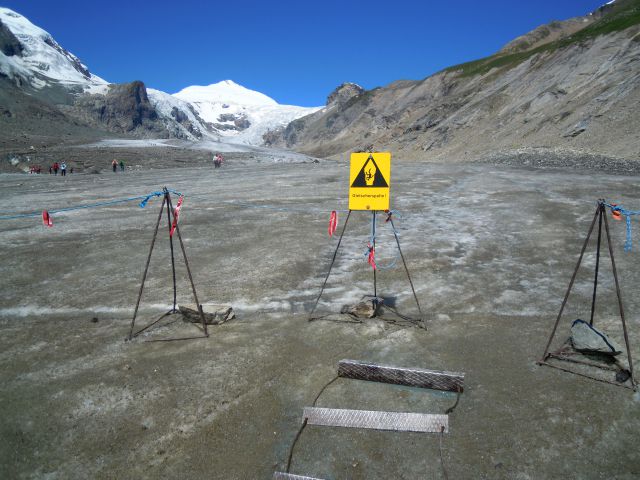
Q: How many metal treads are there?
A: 3